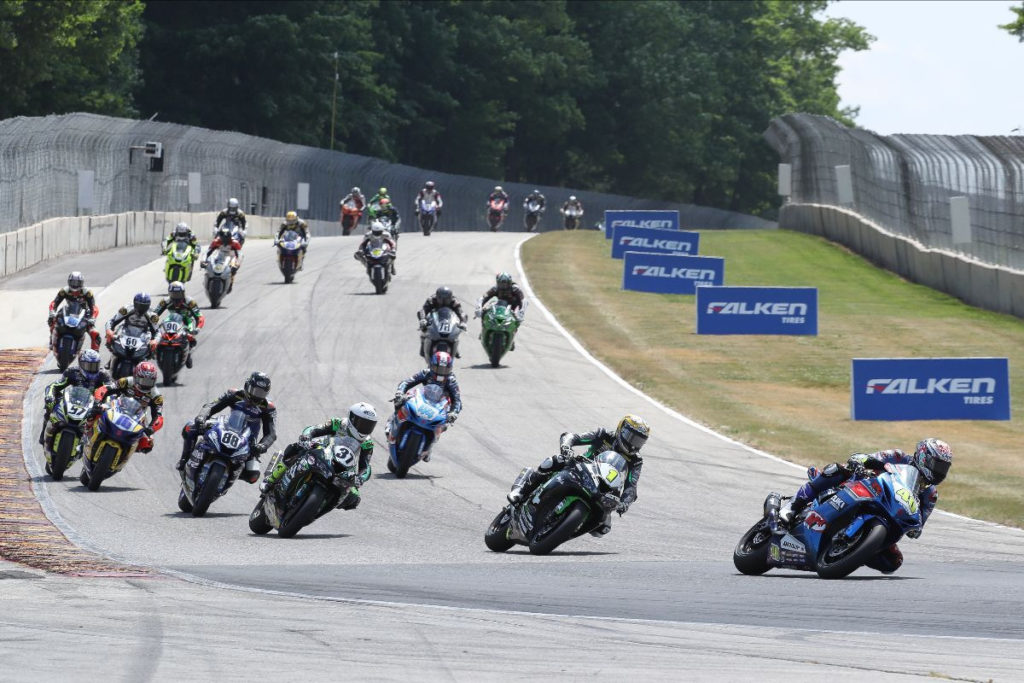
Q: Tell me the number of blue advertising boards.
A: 5